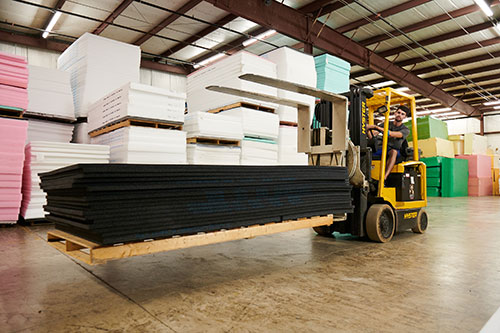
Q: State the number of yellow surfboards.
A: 0